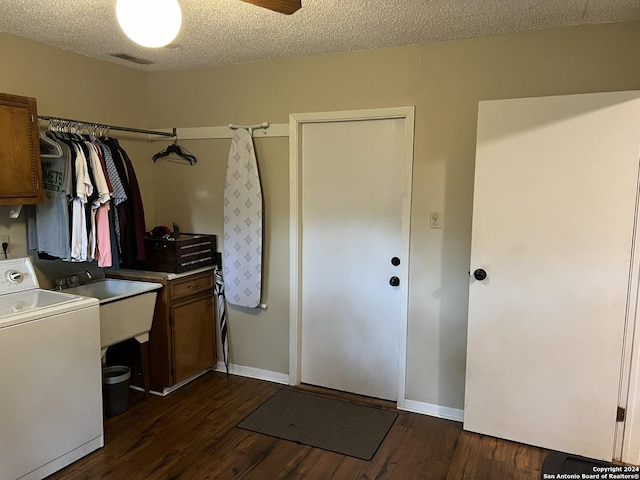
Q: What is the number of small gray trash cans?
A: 1